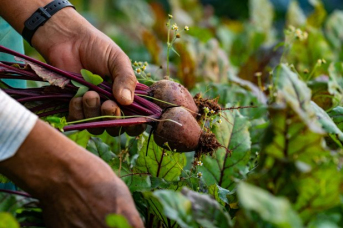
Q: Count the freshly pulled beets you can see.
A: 2